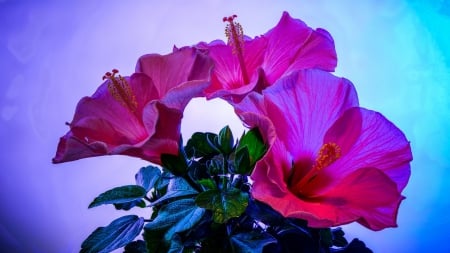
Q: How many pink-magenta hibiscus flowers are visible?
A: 3